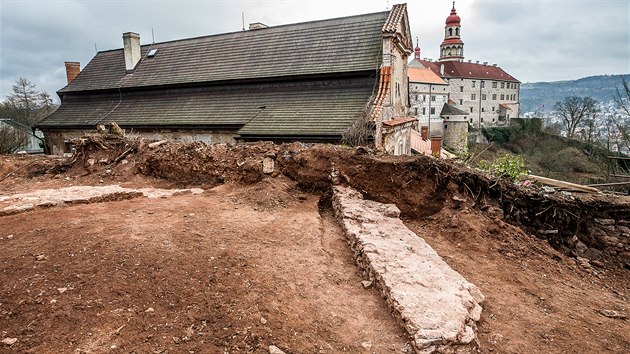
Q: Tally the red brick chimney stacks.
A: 3